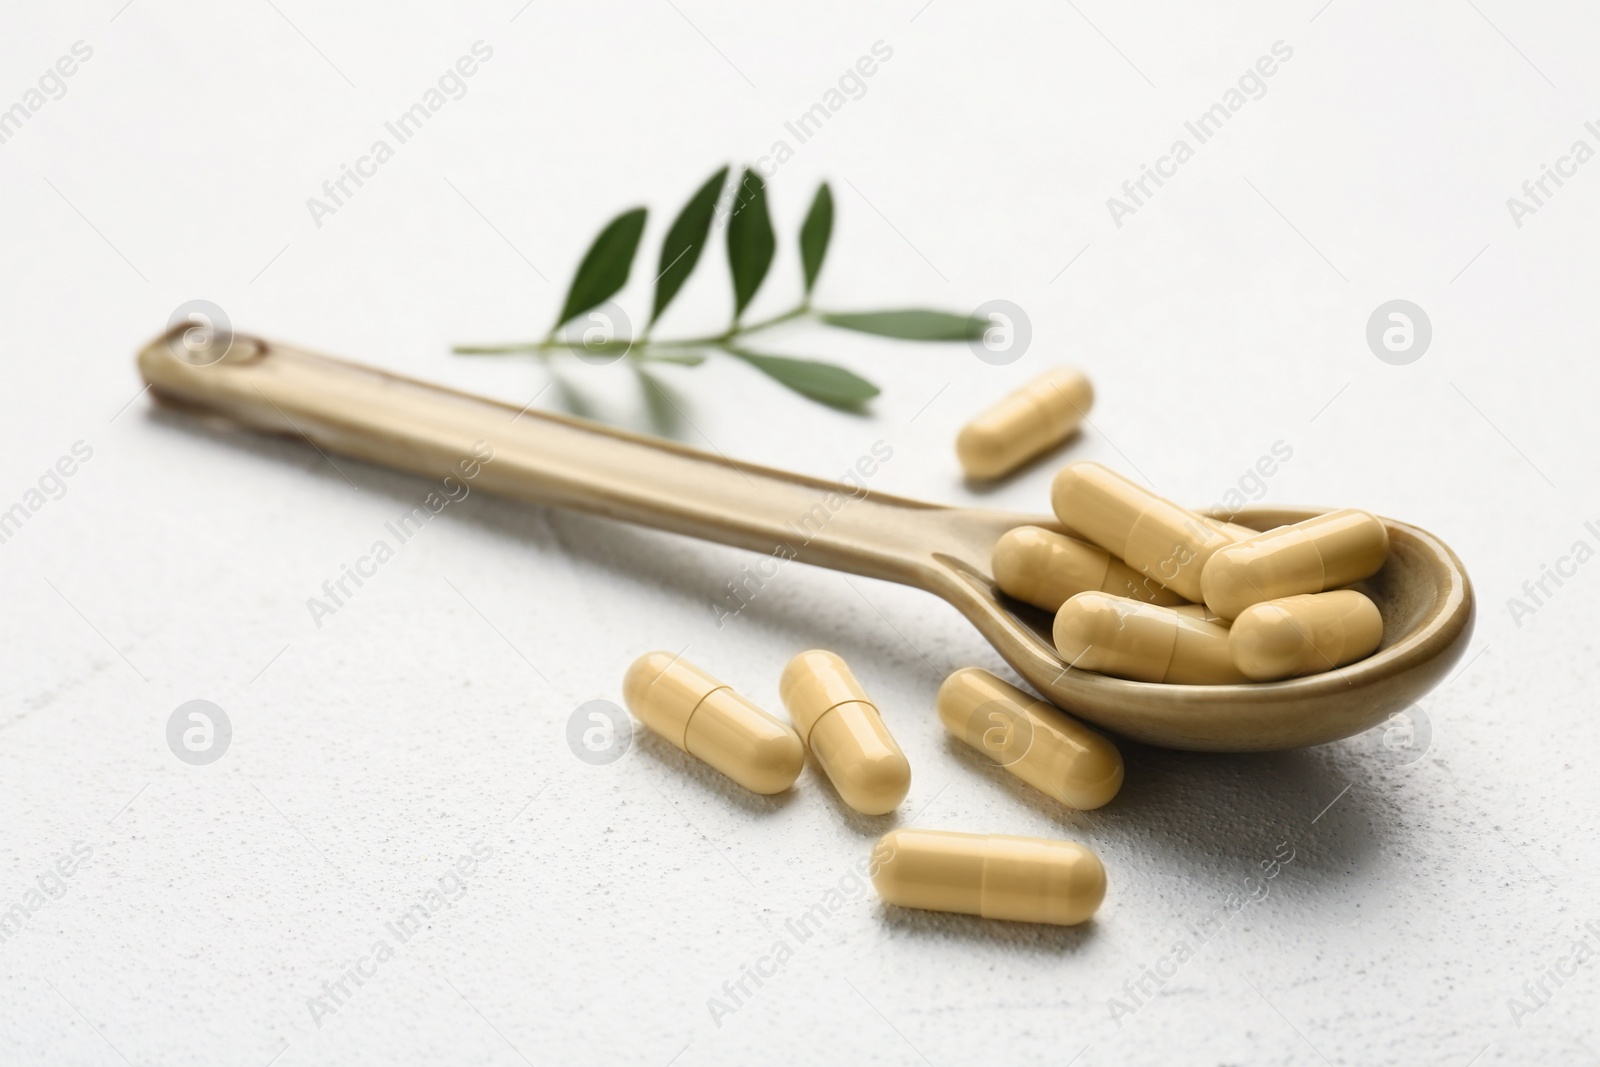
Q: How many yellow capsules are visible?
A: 12